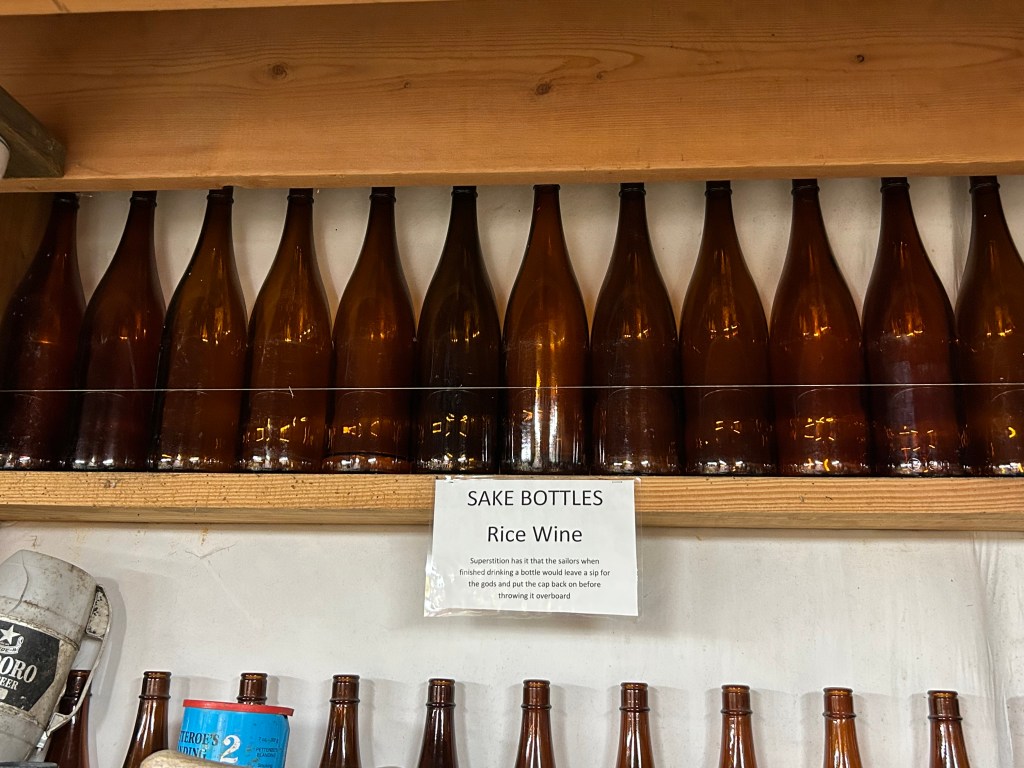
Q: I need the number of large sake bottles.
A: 12